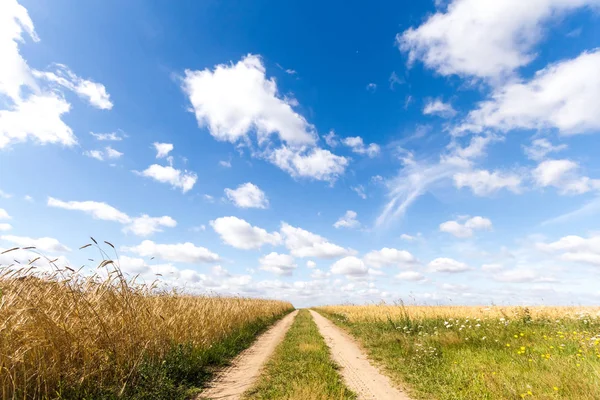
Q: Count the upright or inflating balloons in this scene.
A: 0